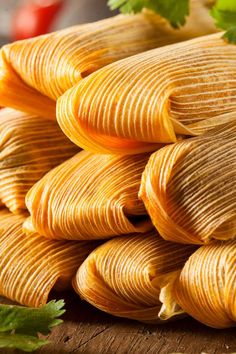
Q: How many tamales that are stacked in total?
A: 8